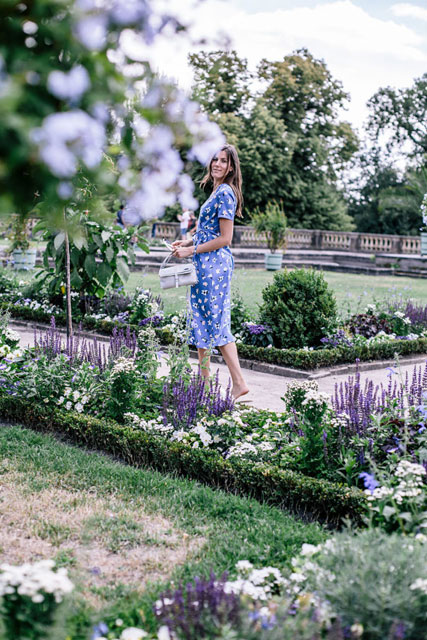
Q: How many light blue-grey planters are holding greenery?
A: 3